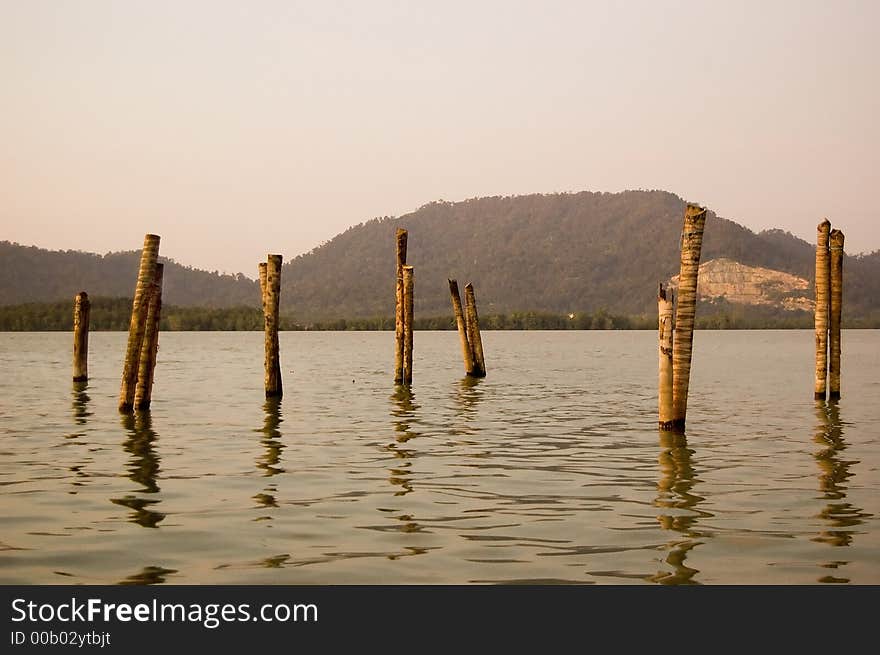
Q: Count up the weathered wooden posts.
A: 13